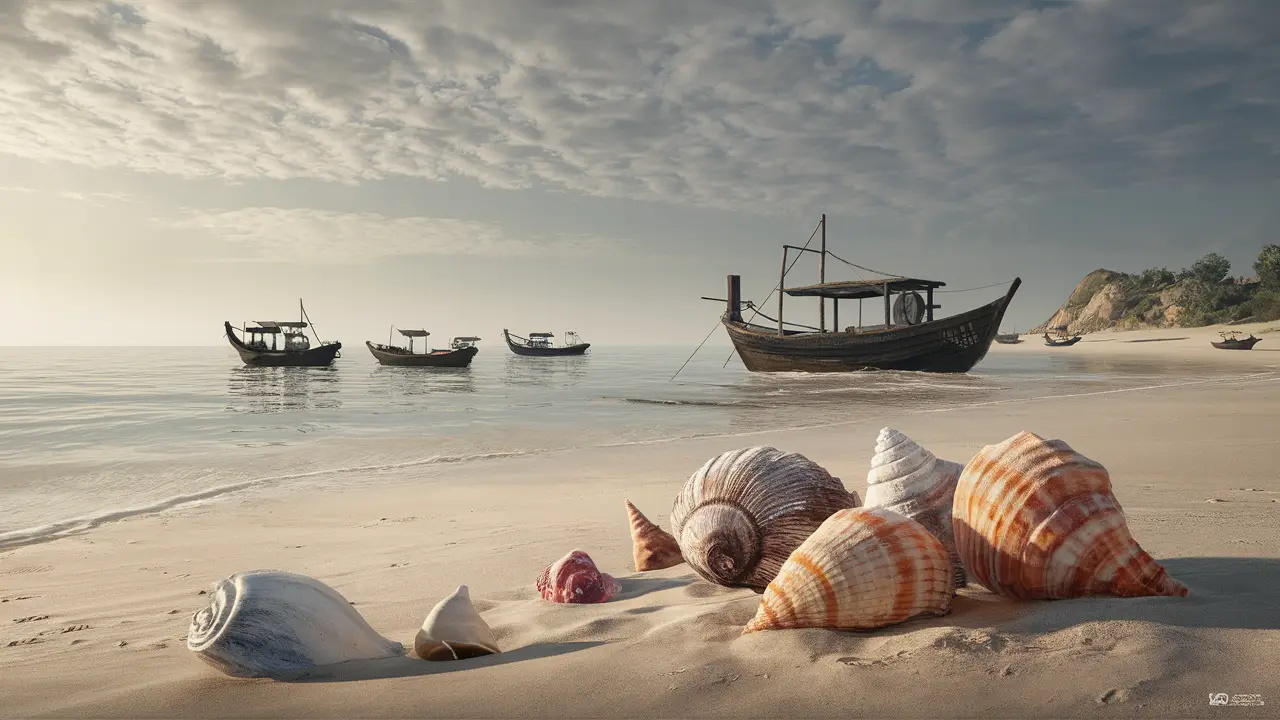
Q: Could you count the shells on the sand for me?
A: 8